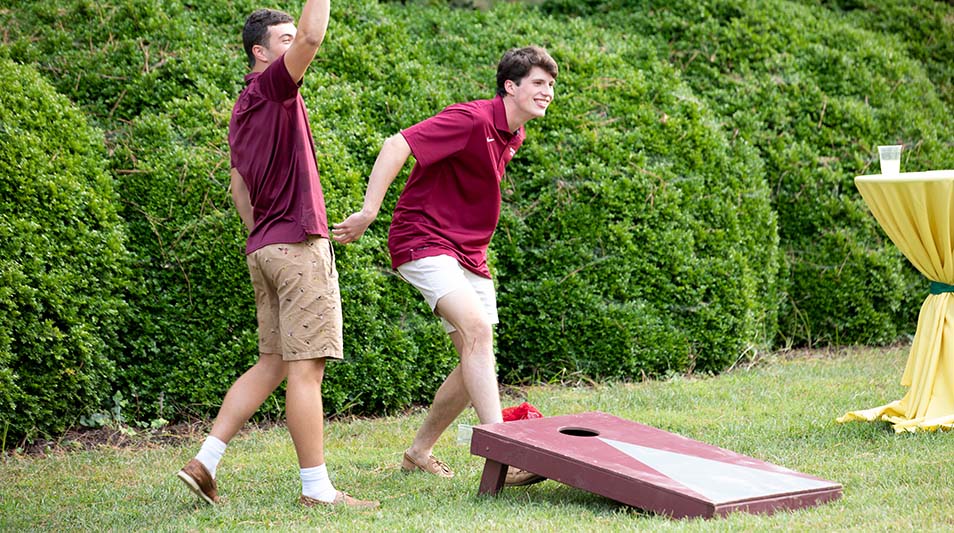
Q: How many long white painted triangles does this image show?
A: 1